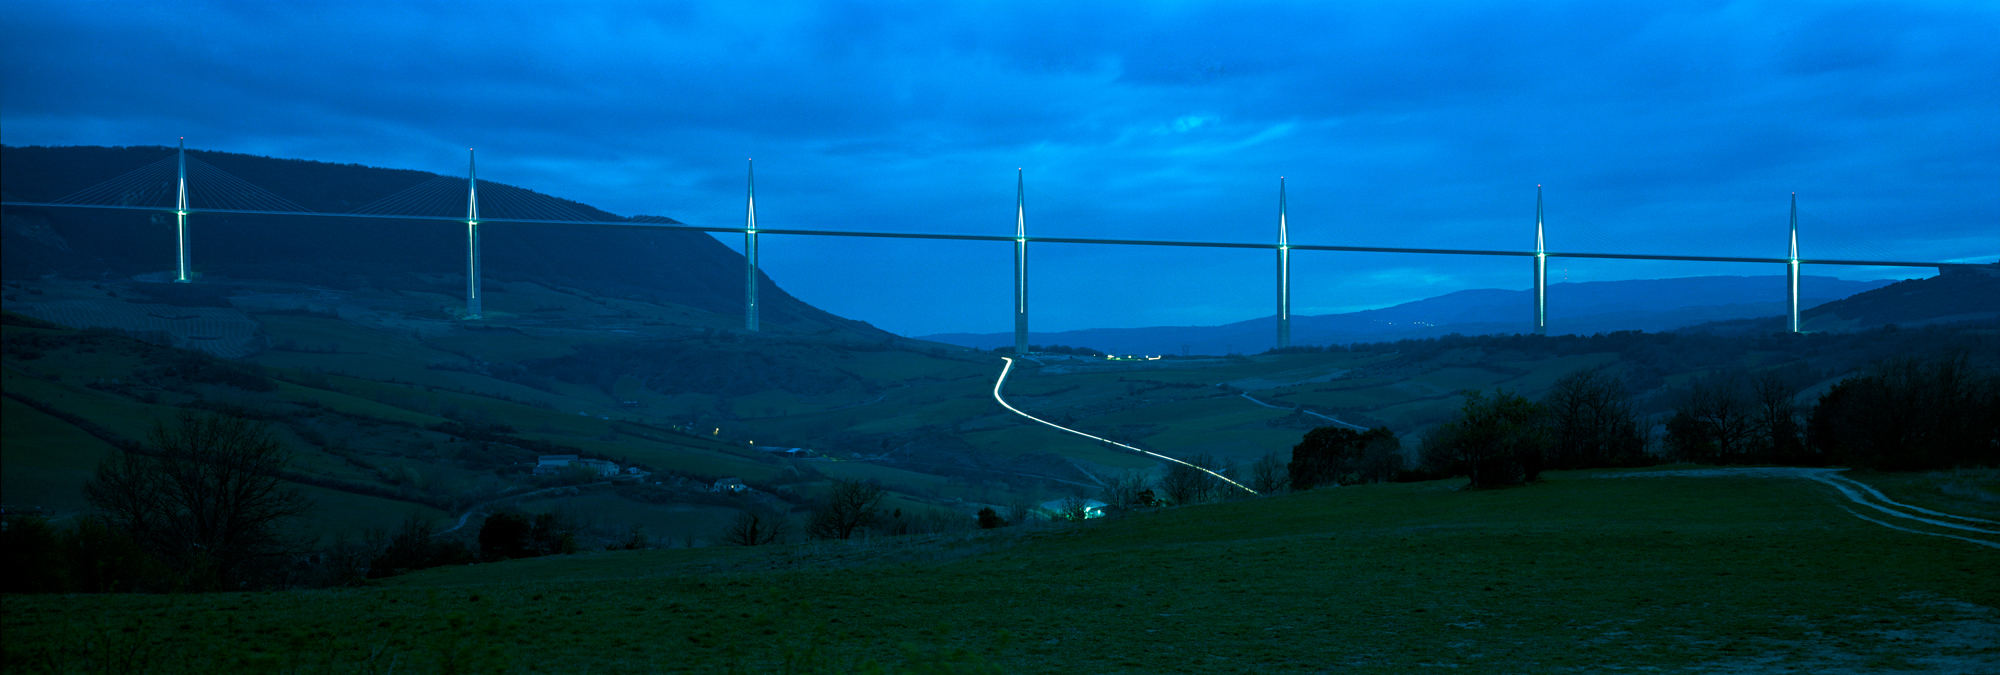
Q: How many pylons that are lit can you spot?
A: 7